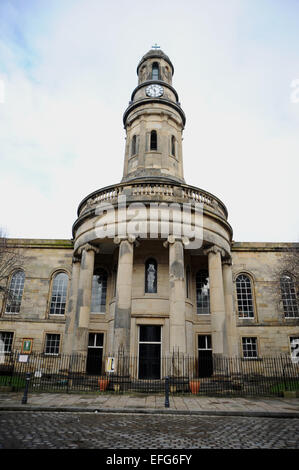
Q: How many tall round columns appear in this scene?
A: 6